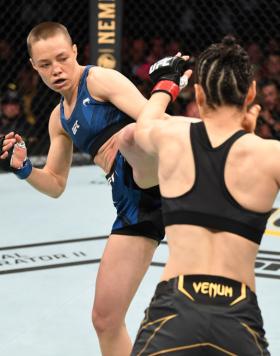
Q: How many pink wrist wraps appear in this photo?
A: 0